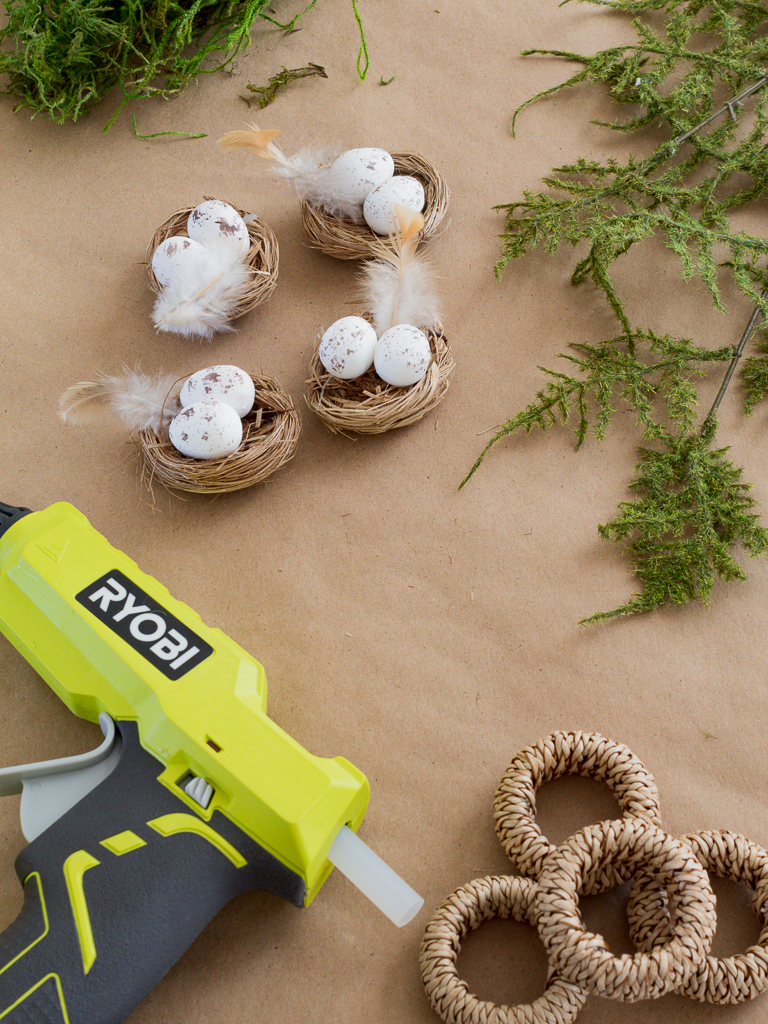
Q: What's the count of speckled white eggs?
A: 8